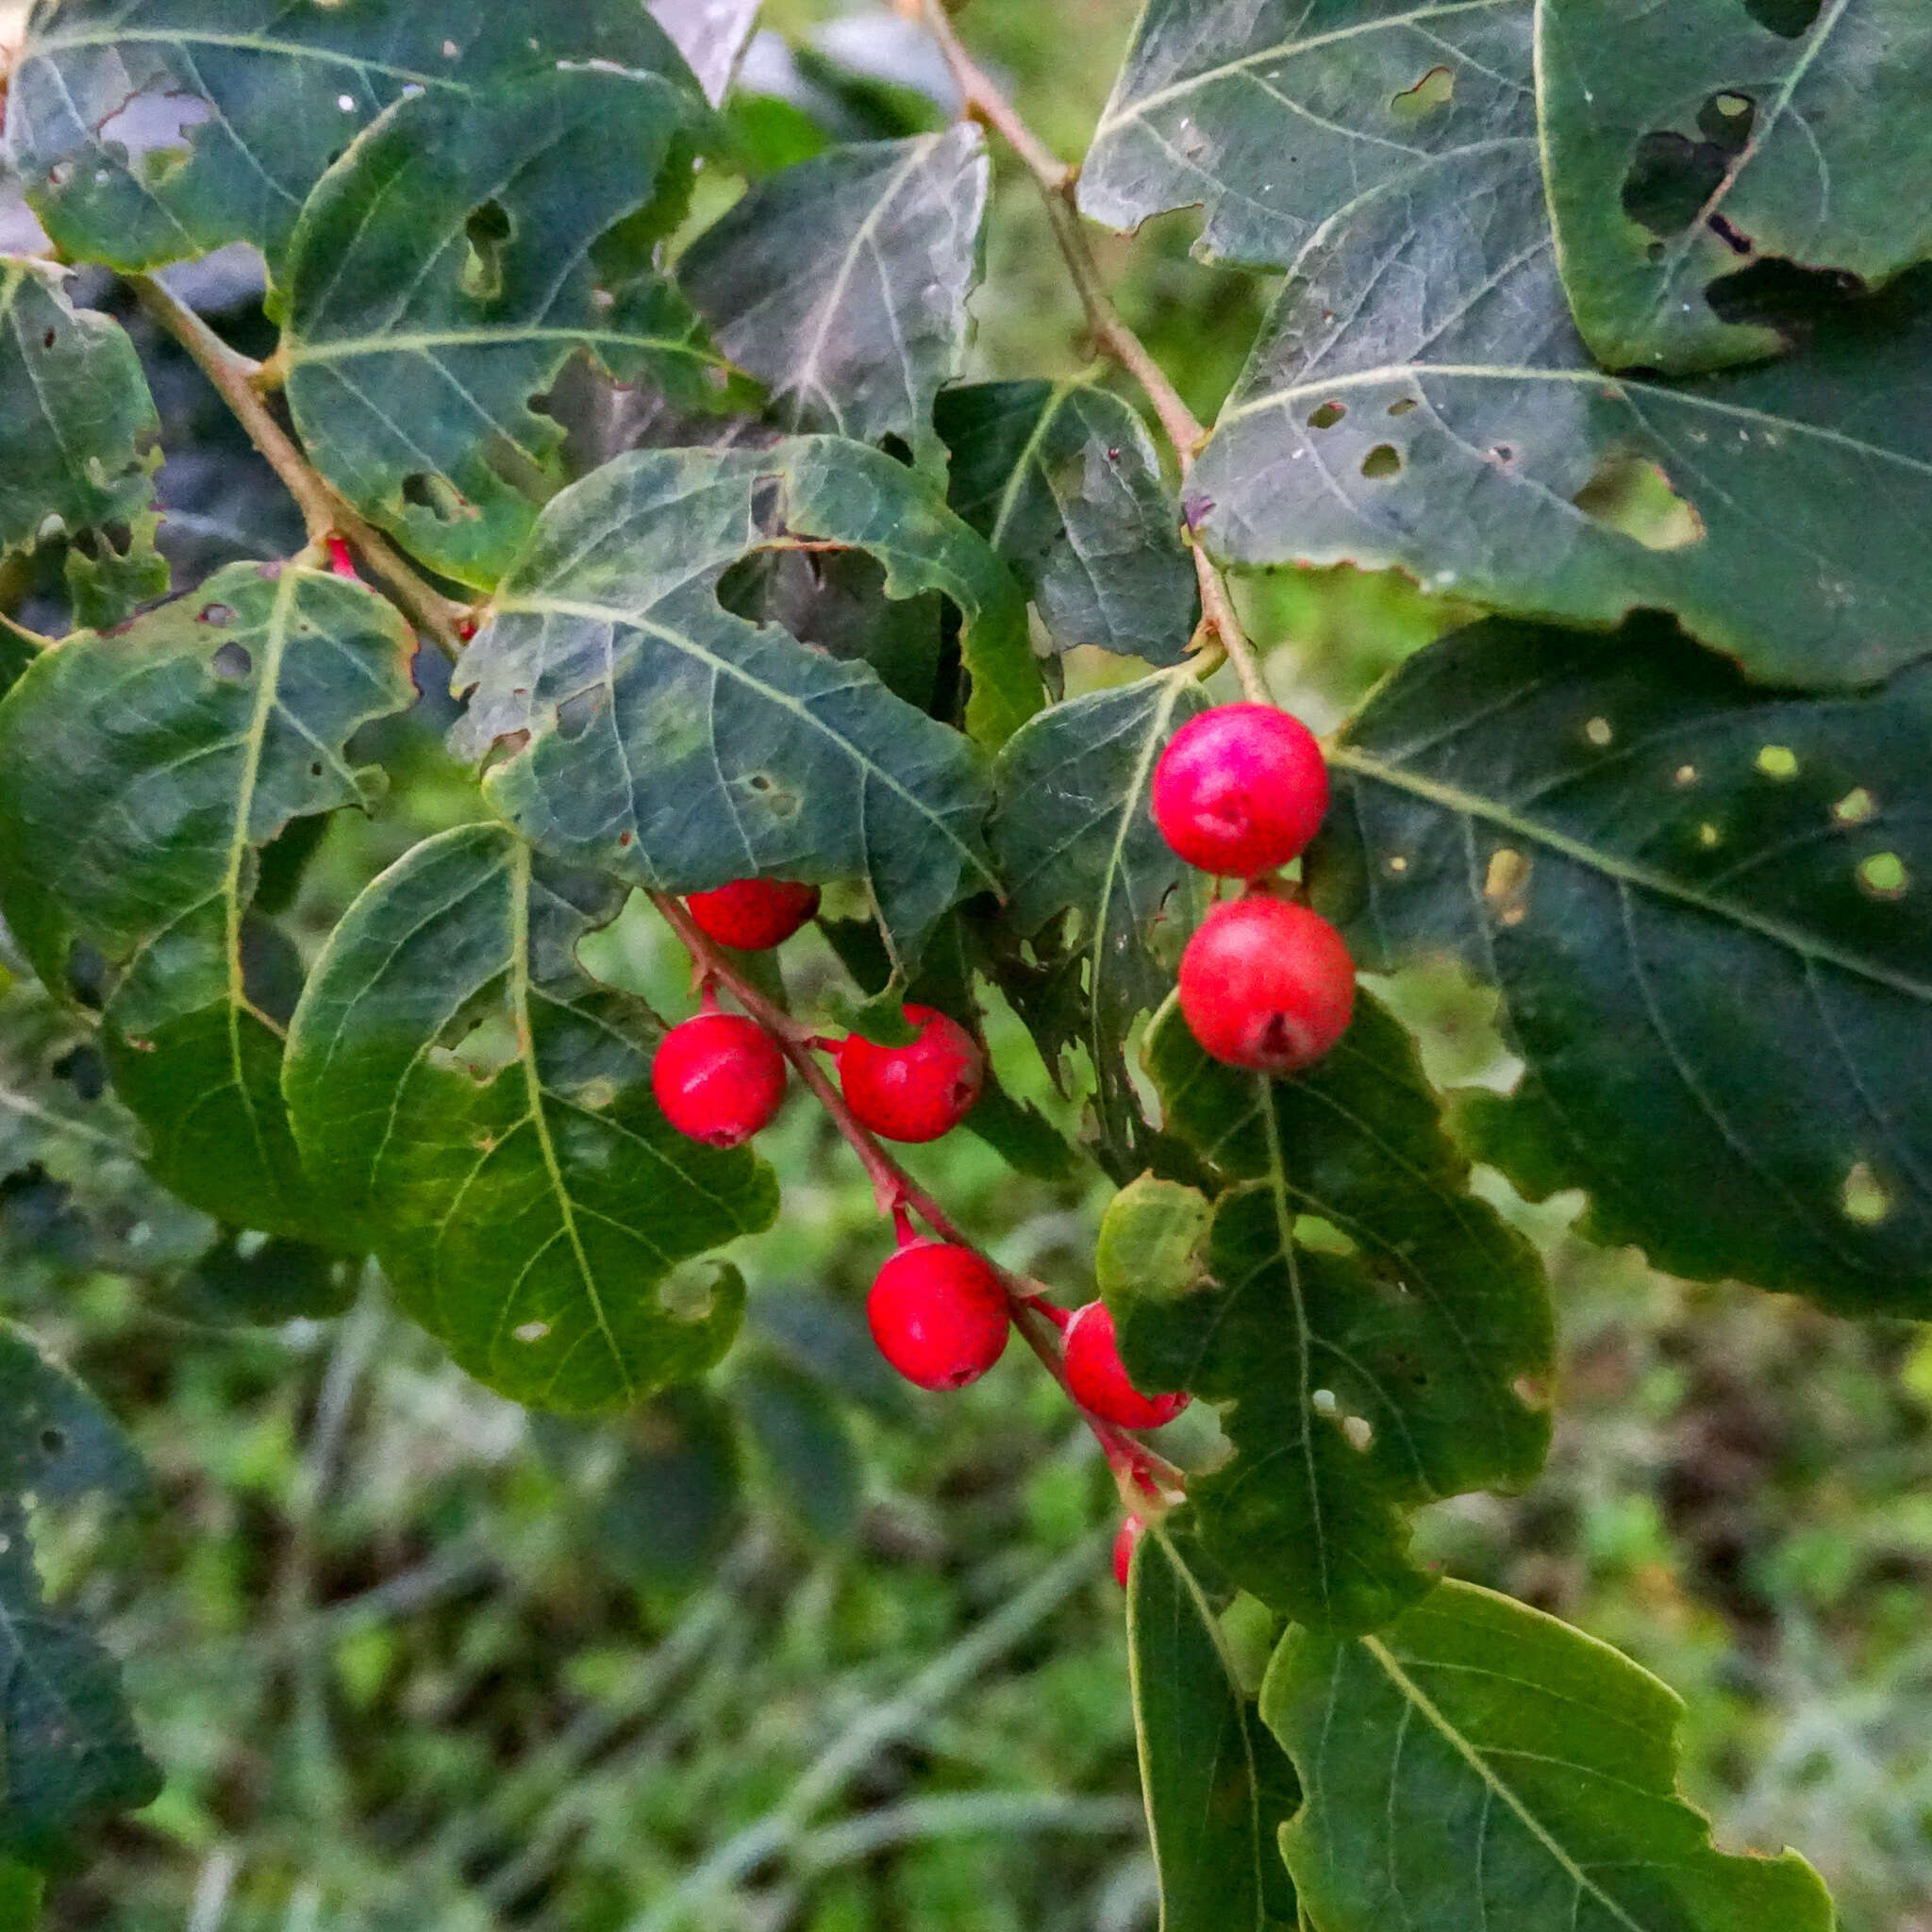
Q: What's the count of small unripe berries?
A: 0